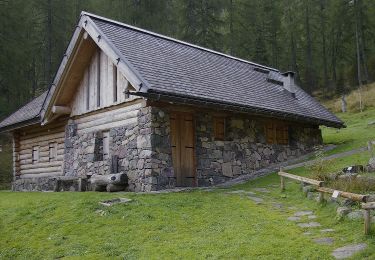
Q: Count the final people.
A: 0